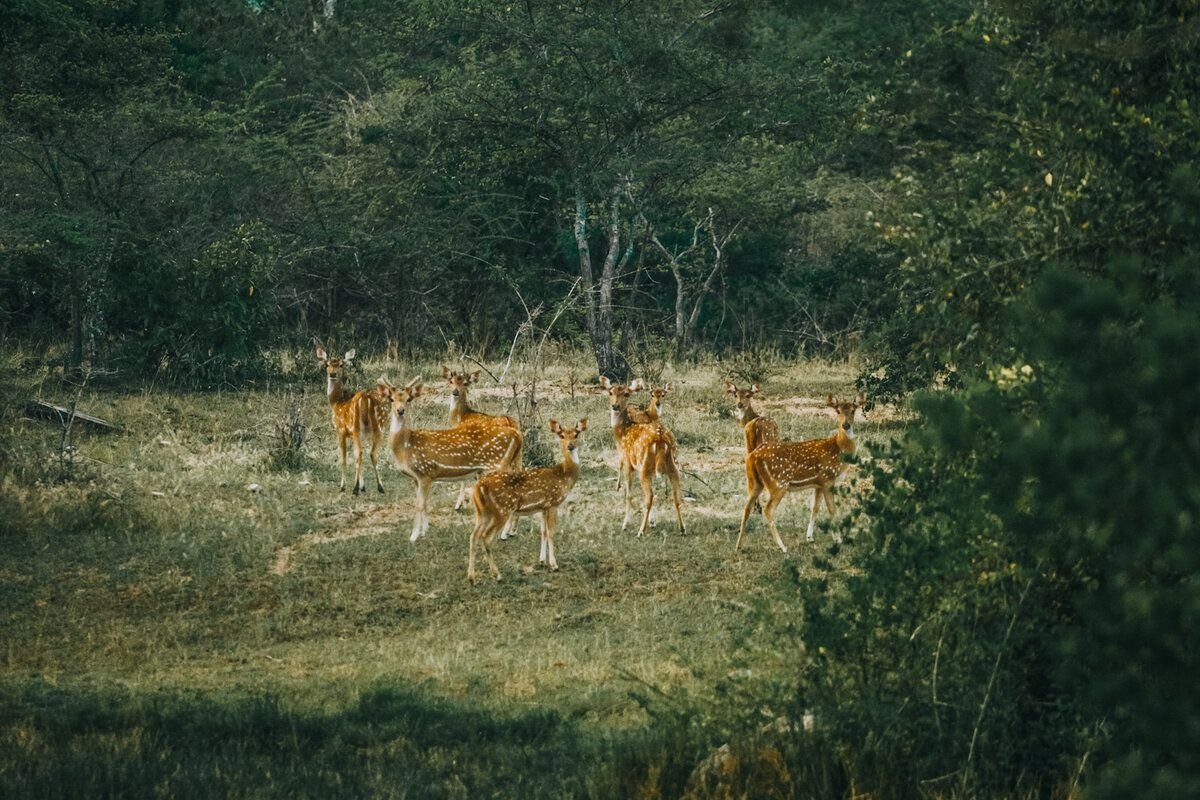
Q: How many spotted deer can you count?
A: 8